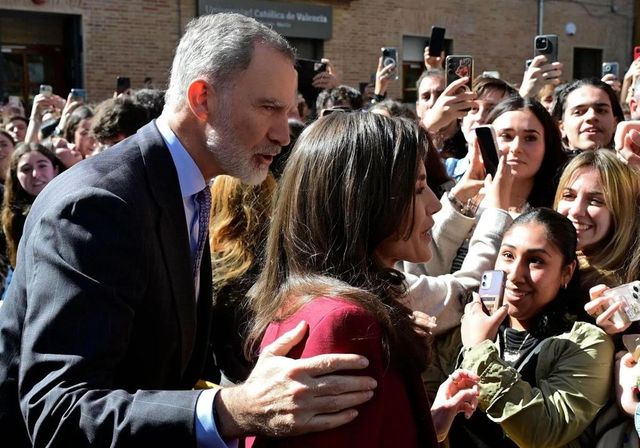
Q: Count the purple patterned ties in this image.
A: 1